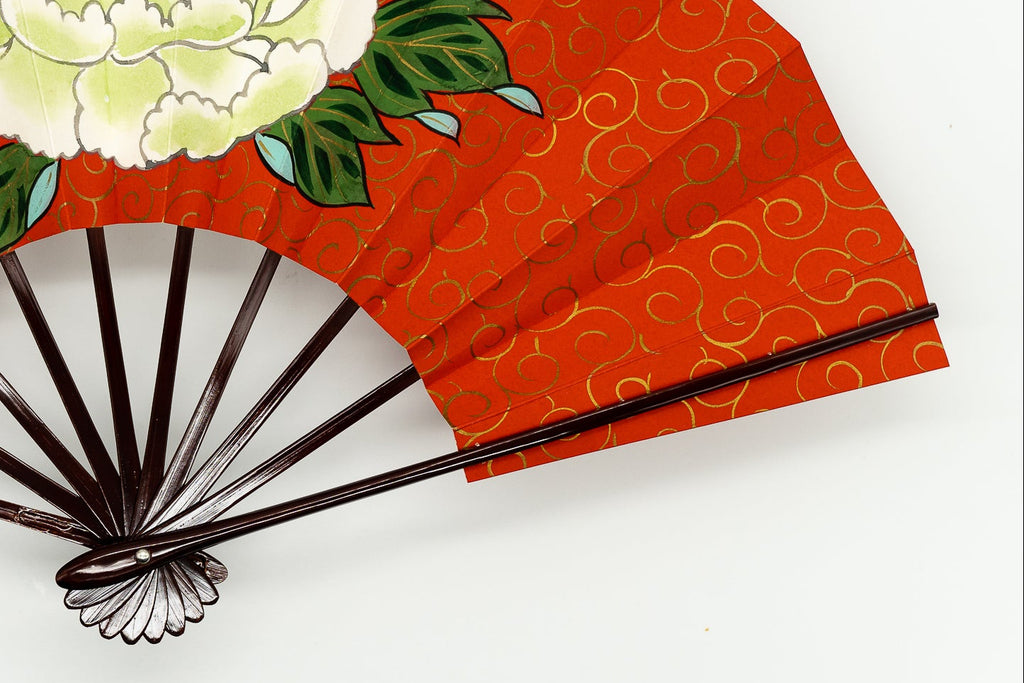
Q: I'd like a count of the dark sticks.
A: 10